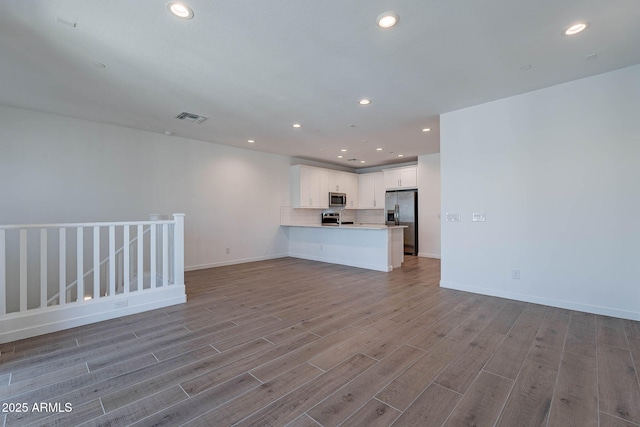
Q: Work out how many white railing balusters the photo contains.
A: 11